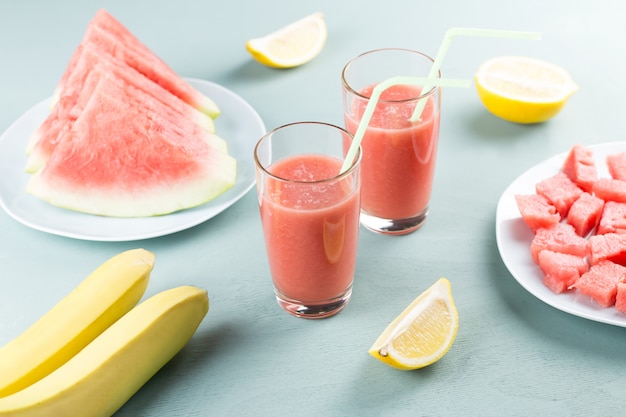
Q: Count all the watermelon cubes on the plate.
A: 12